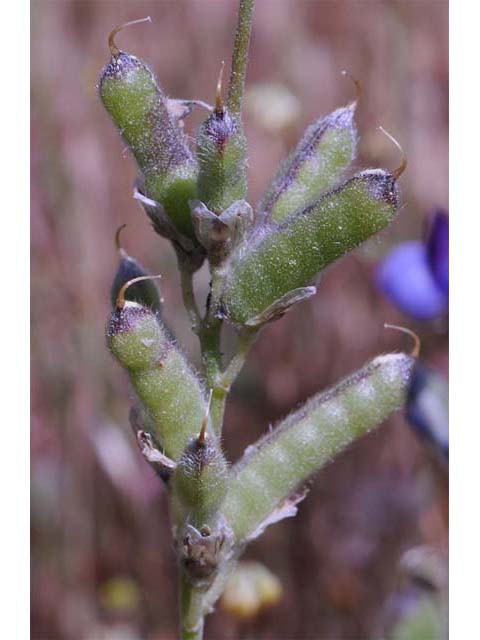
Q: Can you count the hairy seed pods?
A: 8